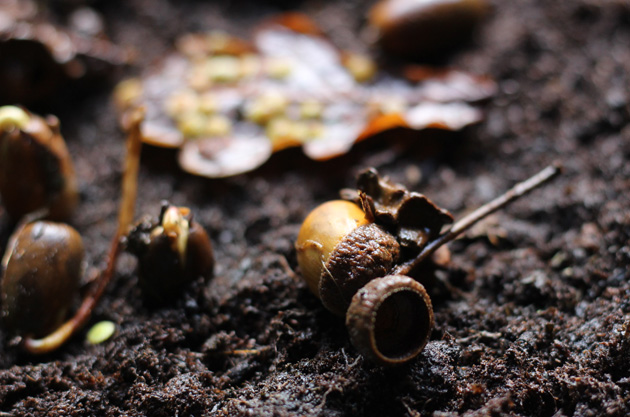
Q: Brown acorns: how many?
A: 4